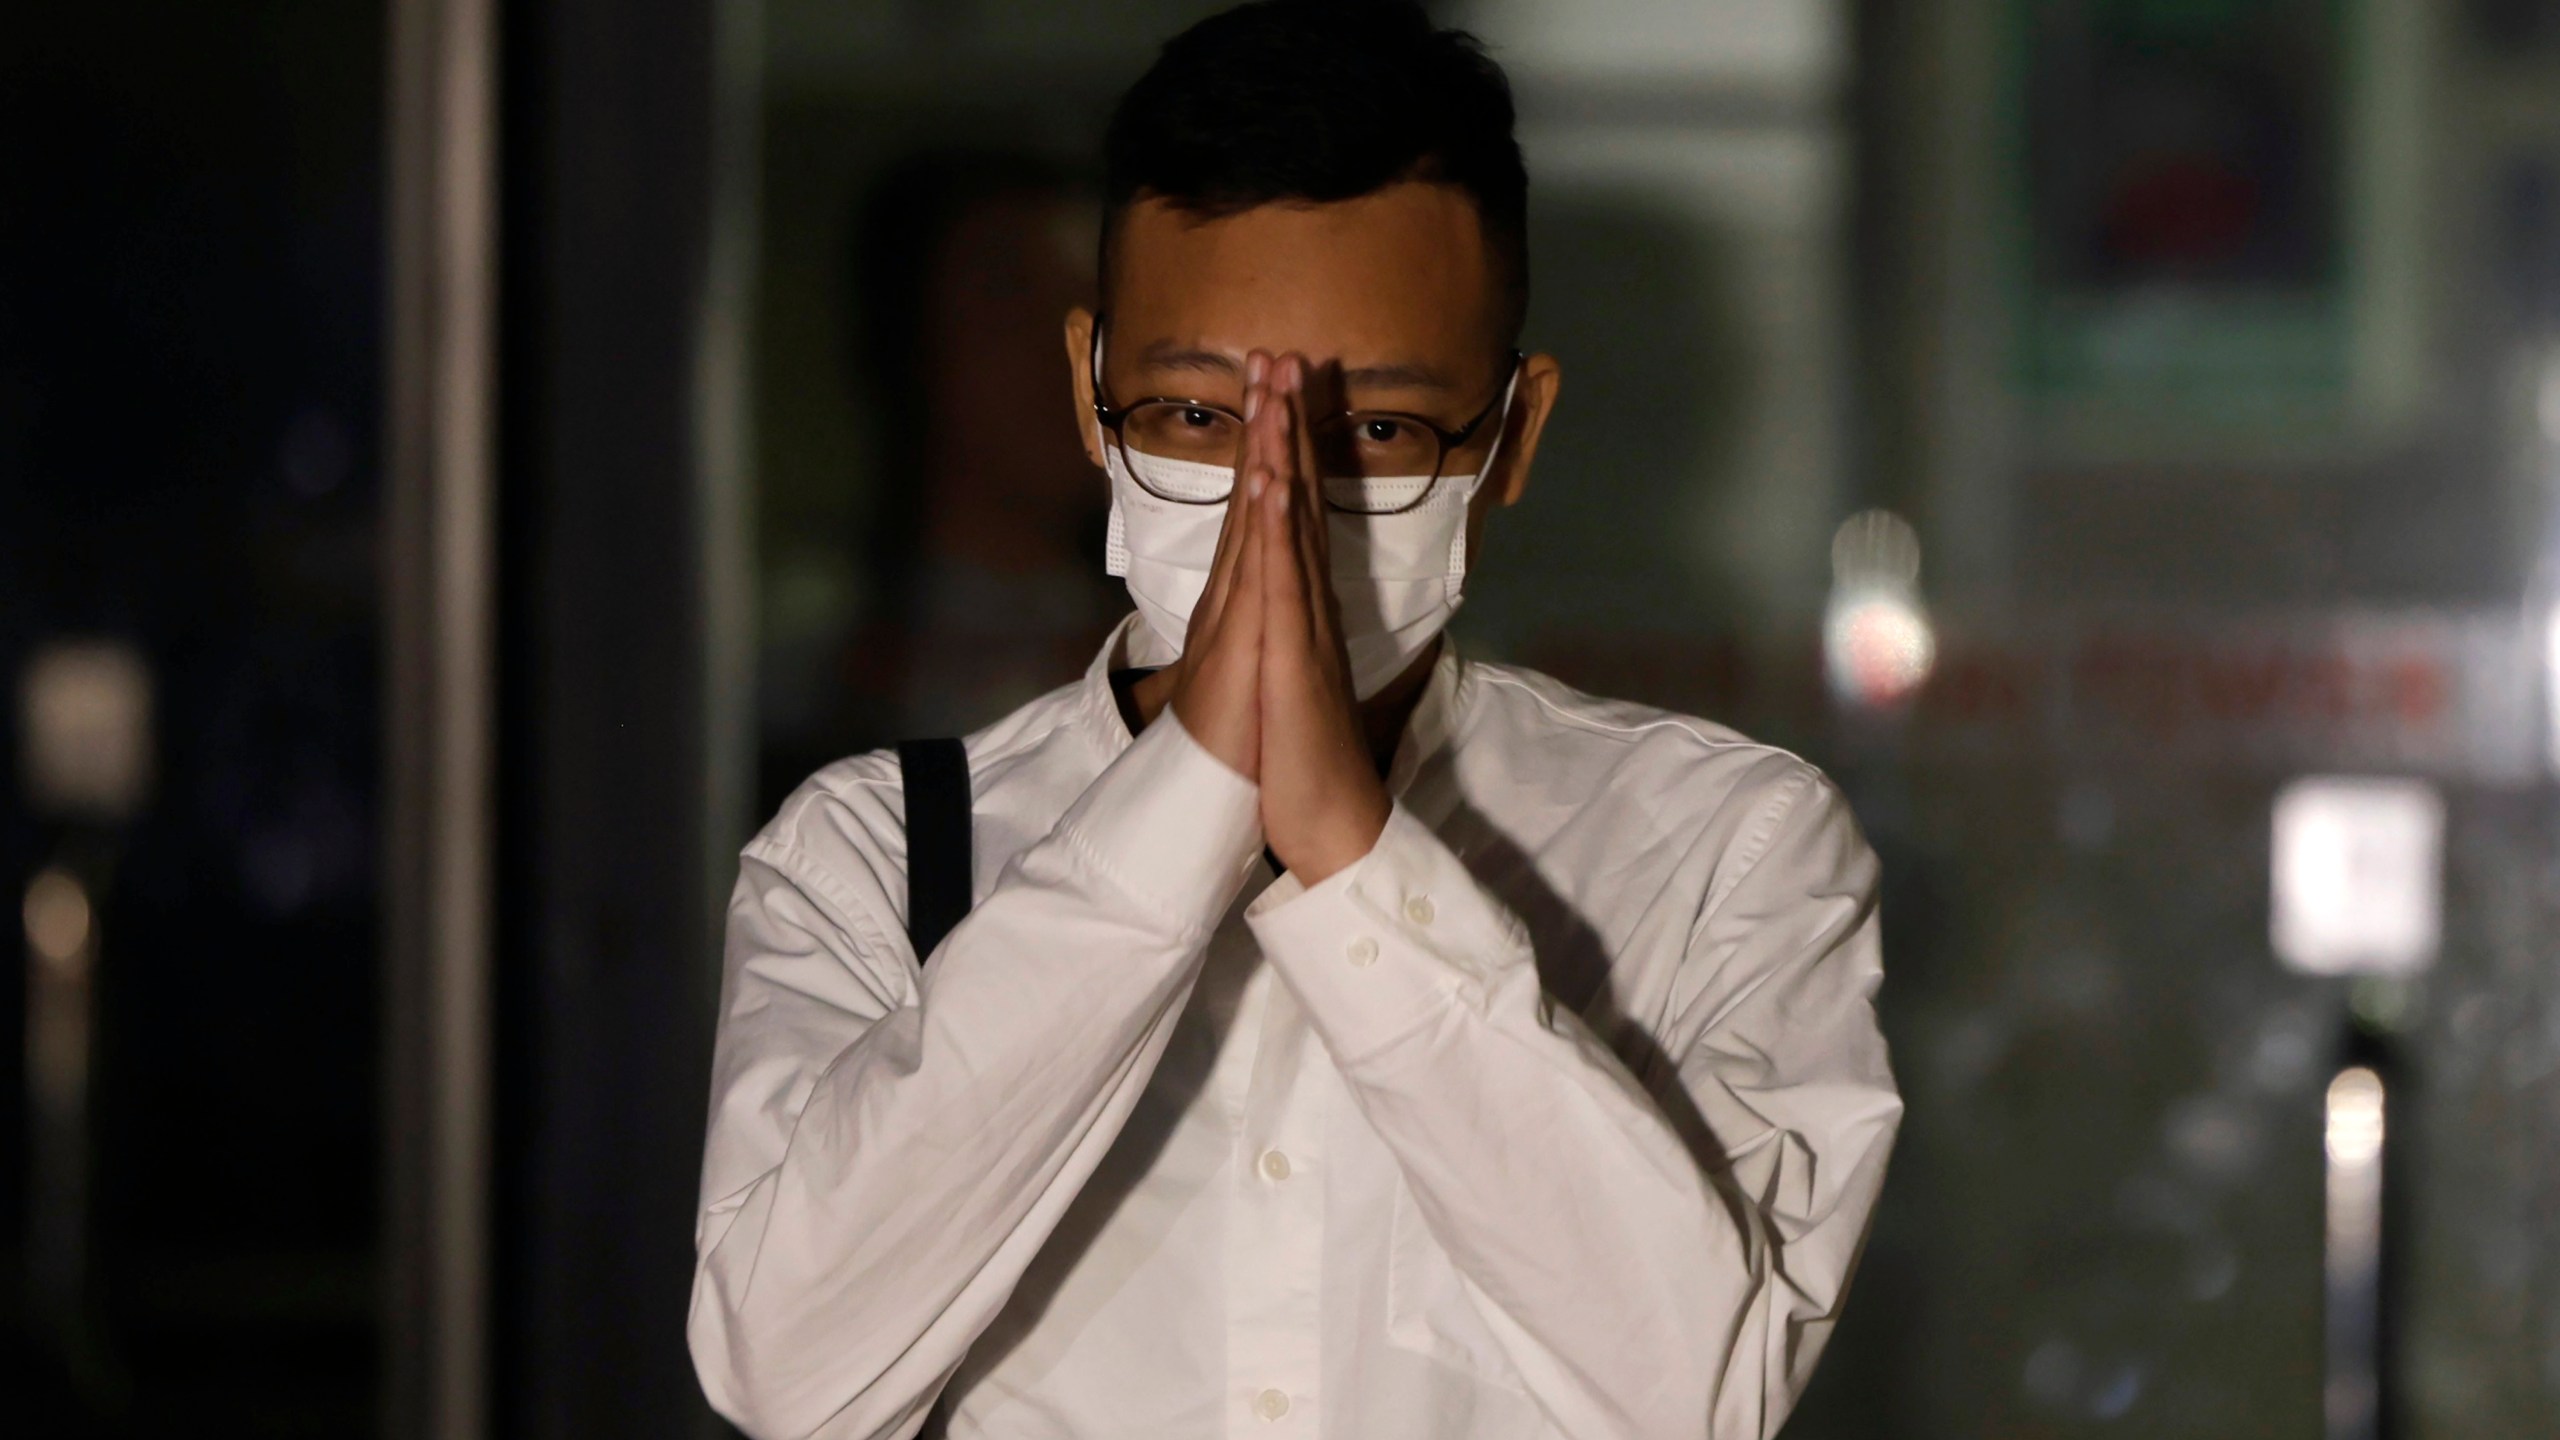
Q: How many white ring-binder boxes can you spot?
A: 0